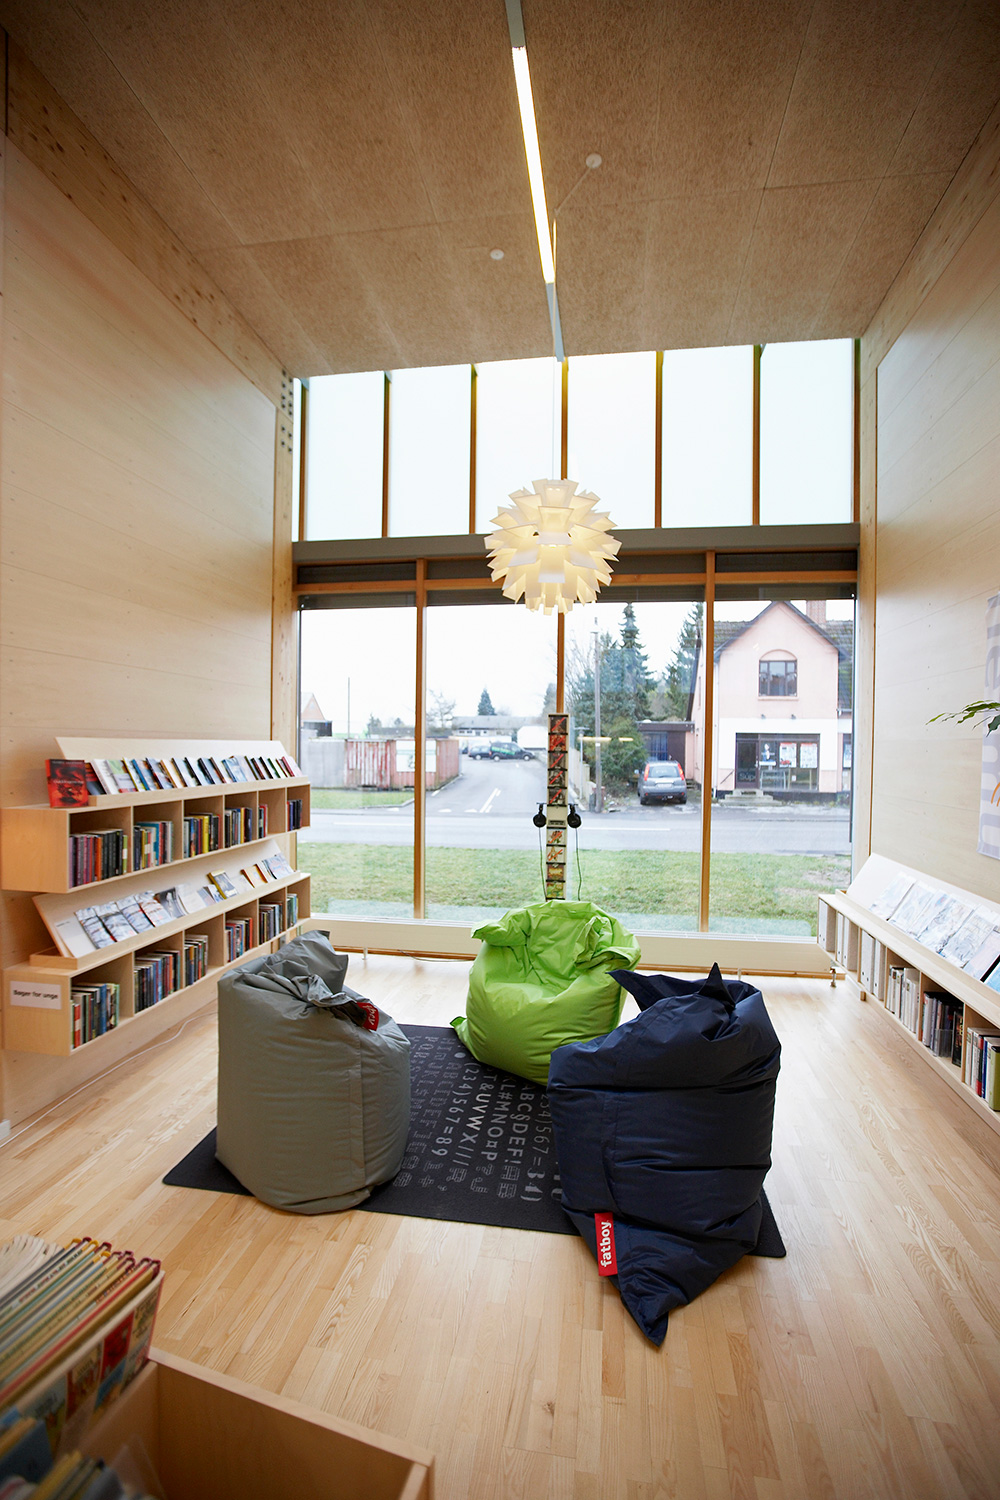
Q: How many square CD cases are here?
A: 9